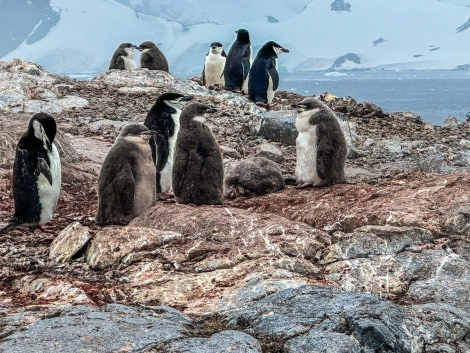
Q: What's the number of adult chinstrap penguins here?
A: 5